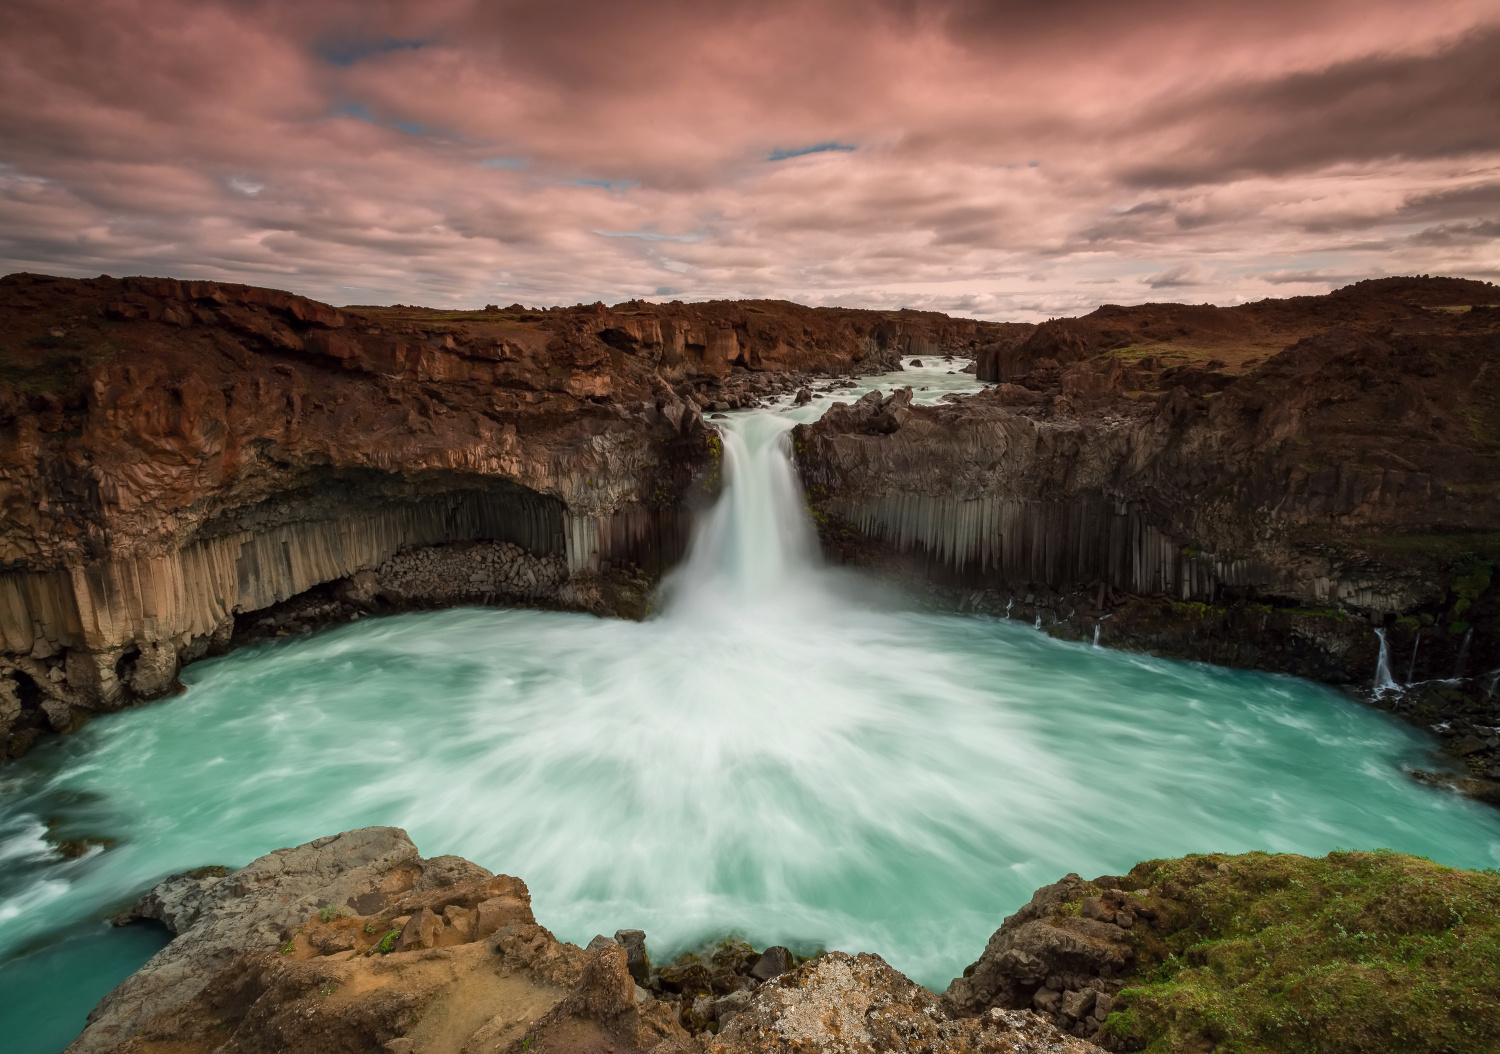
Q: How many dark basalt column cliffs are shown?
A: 2